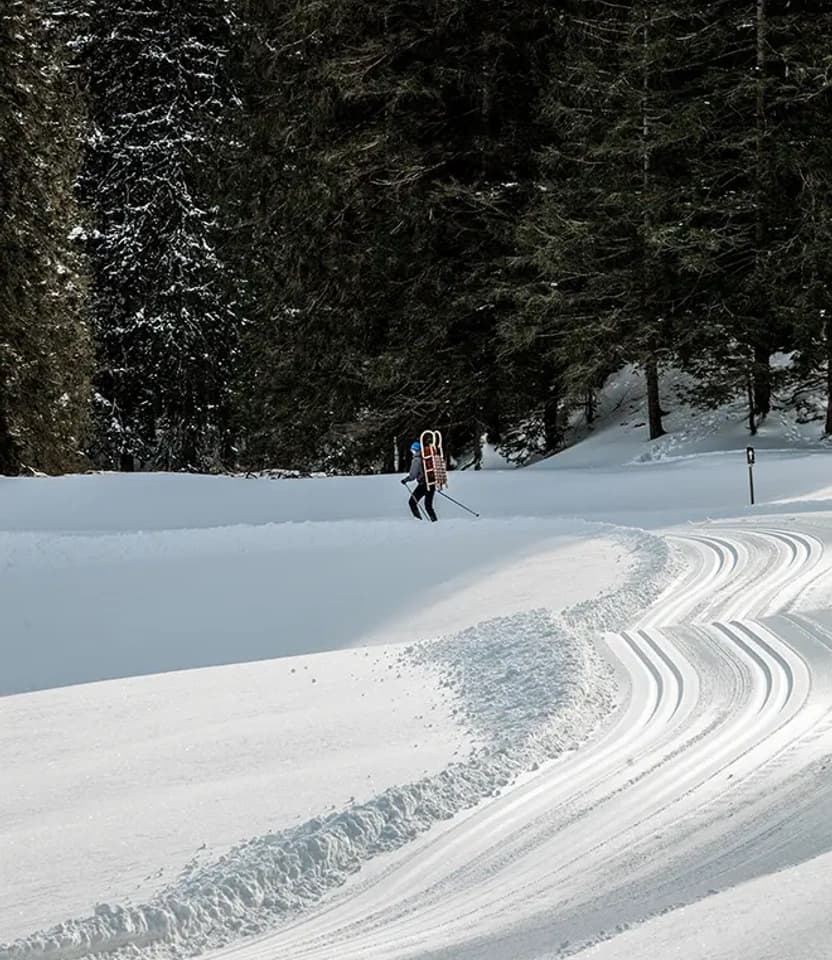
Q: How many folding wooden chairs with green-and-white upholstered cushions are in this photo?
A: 0